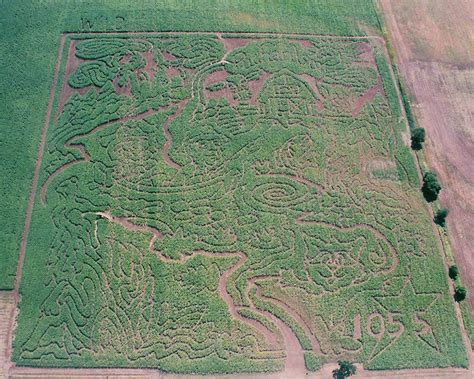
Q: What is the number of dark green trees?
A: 6